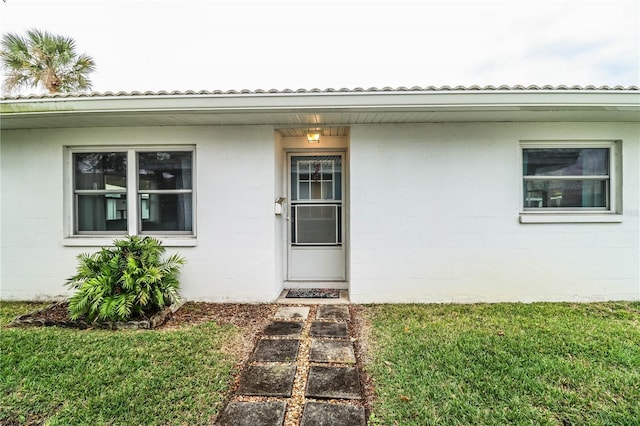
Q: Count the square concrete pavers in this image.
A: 10